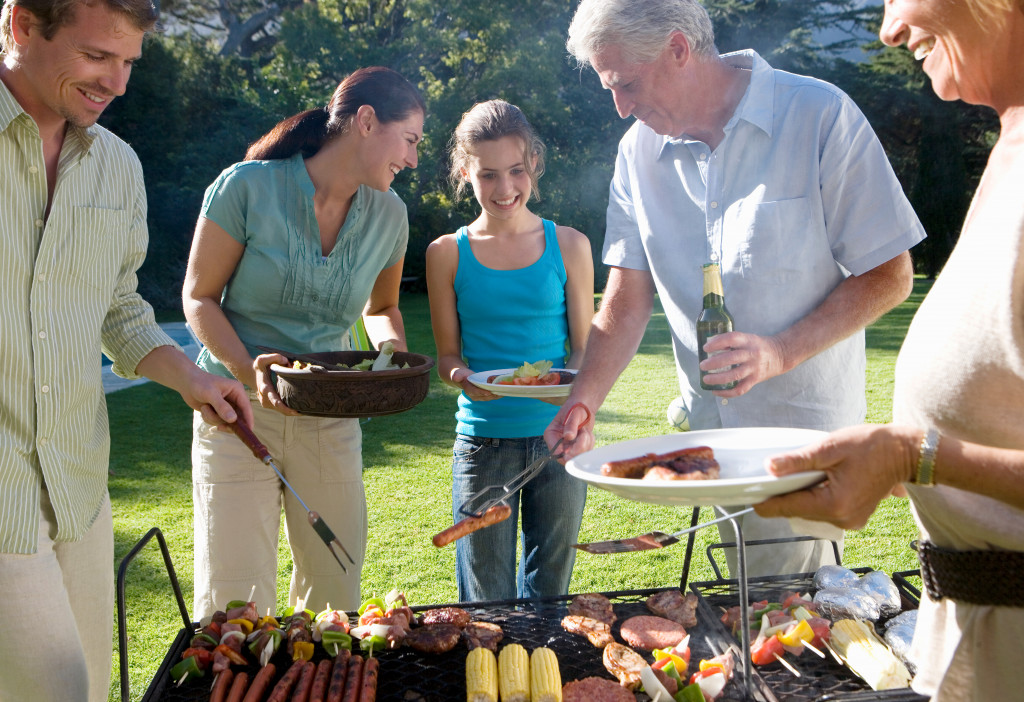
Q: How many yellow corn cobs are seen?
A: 3